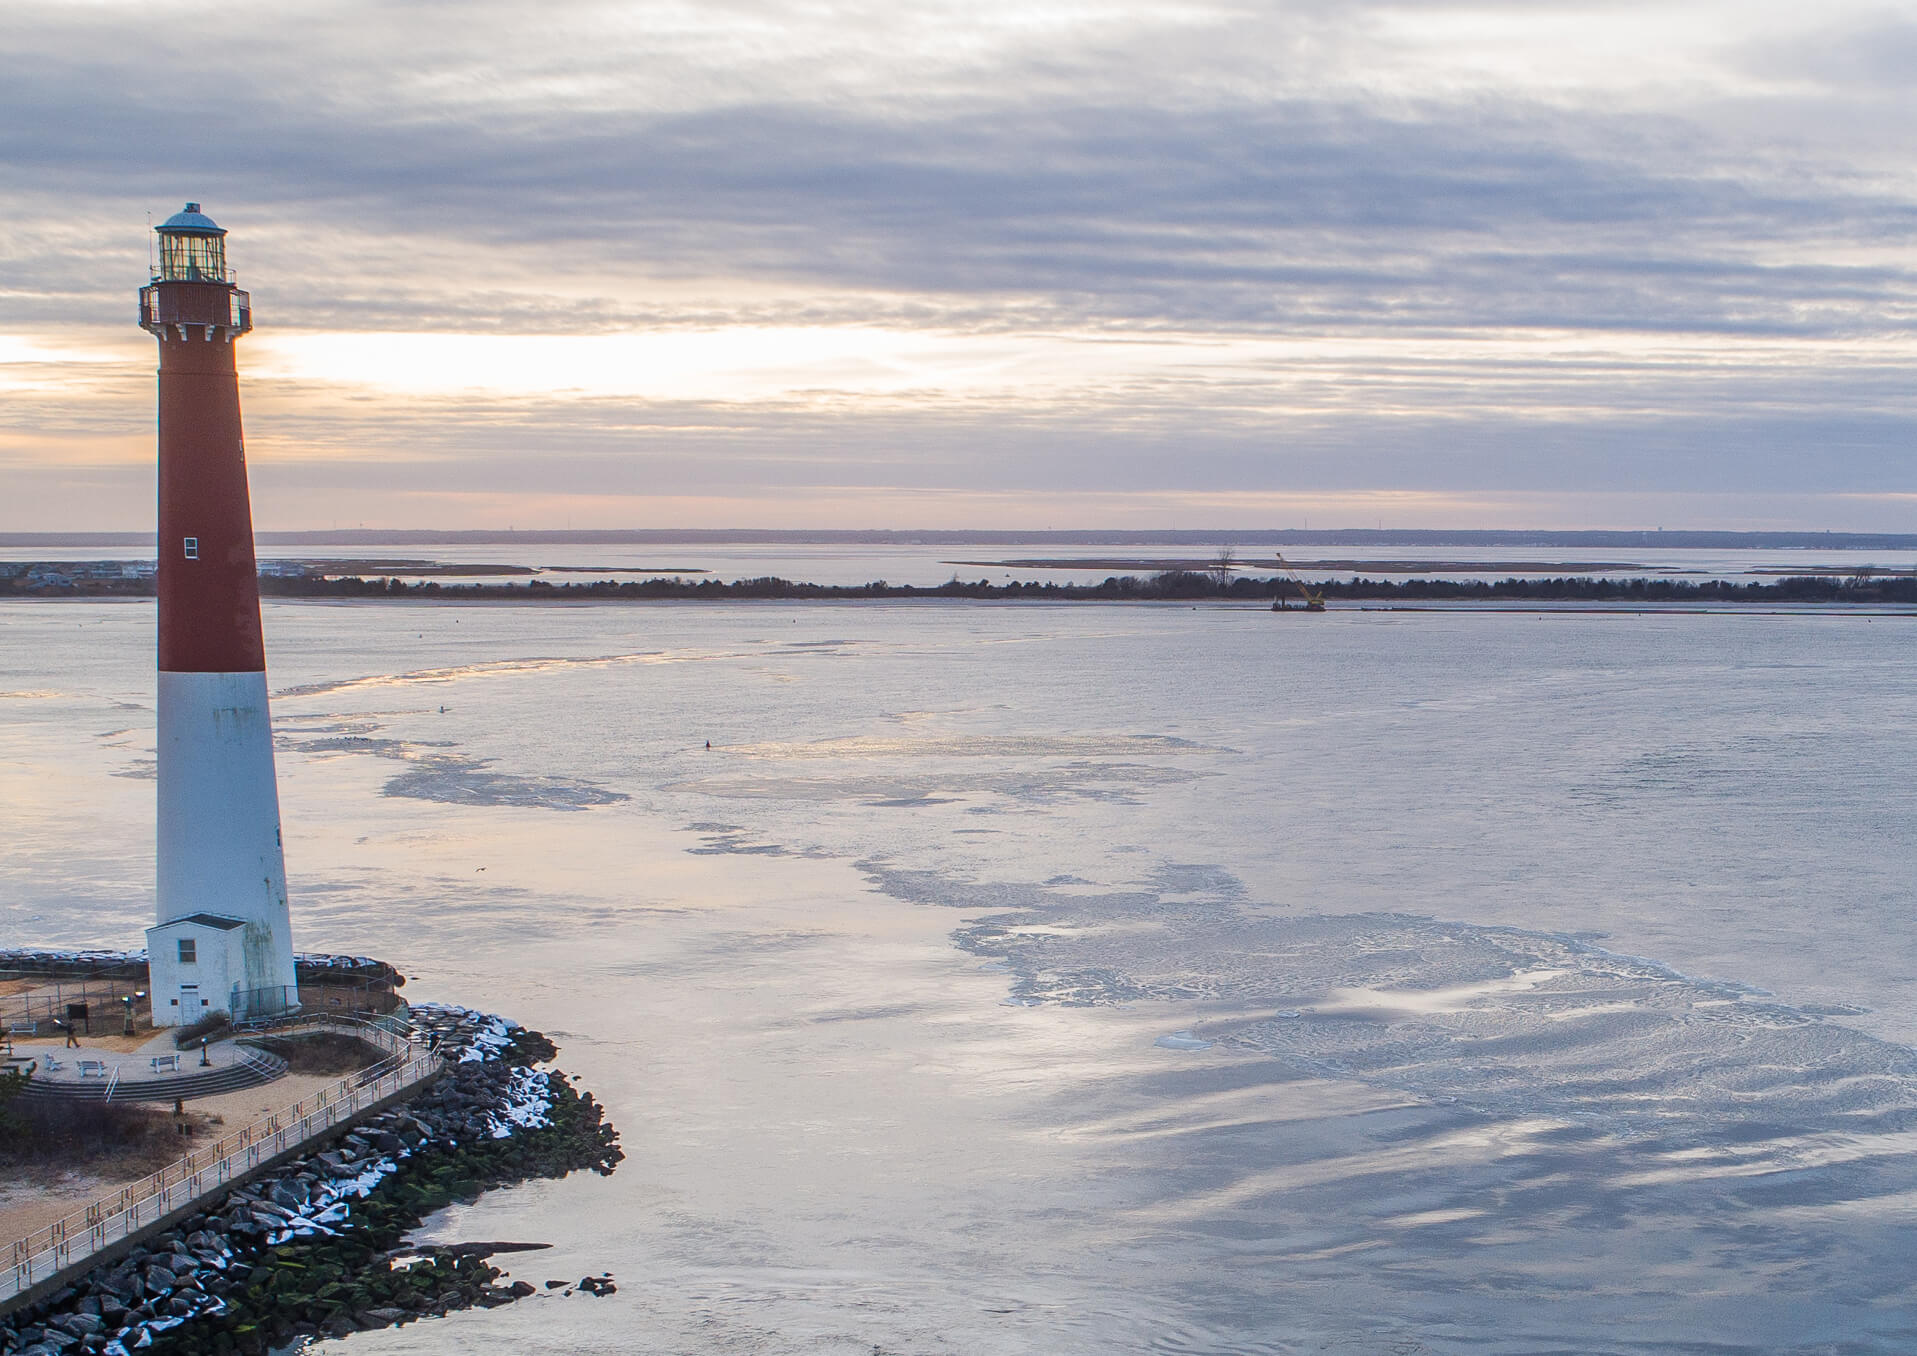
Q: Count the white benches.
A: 4